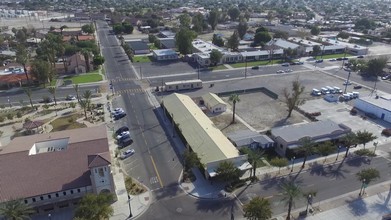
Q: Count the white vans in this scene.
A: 7